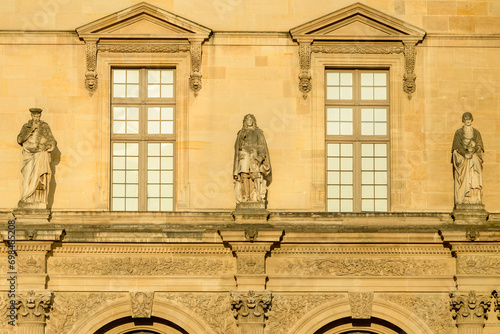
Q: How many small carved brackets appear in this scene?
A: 4